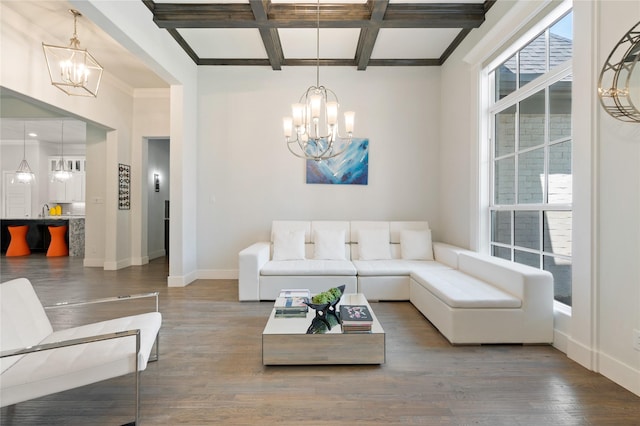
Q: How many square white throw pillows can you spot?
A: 4